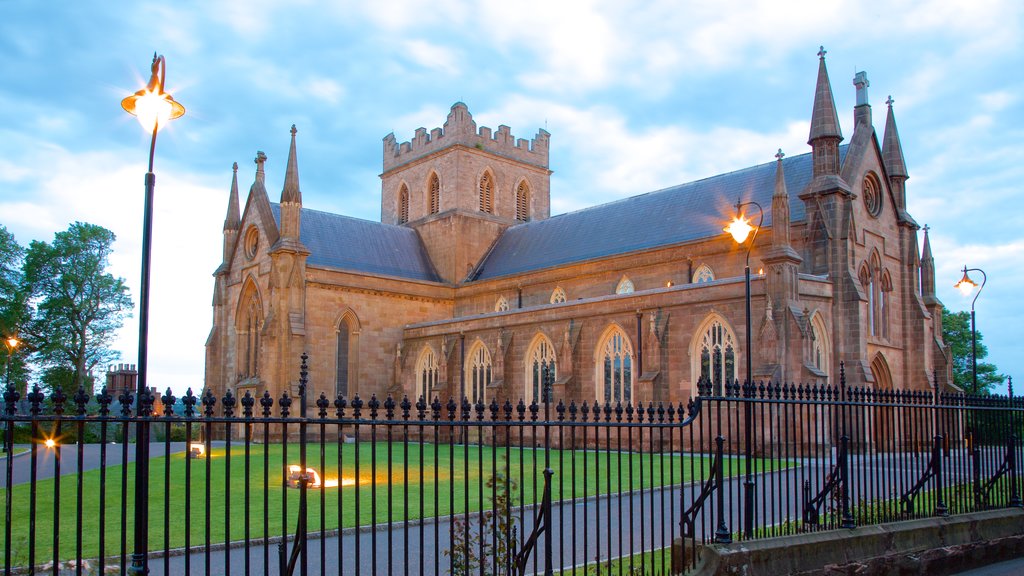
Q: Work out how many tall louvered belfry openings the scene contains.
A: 4